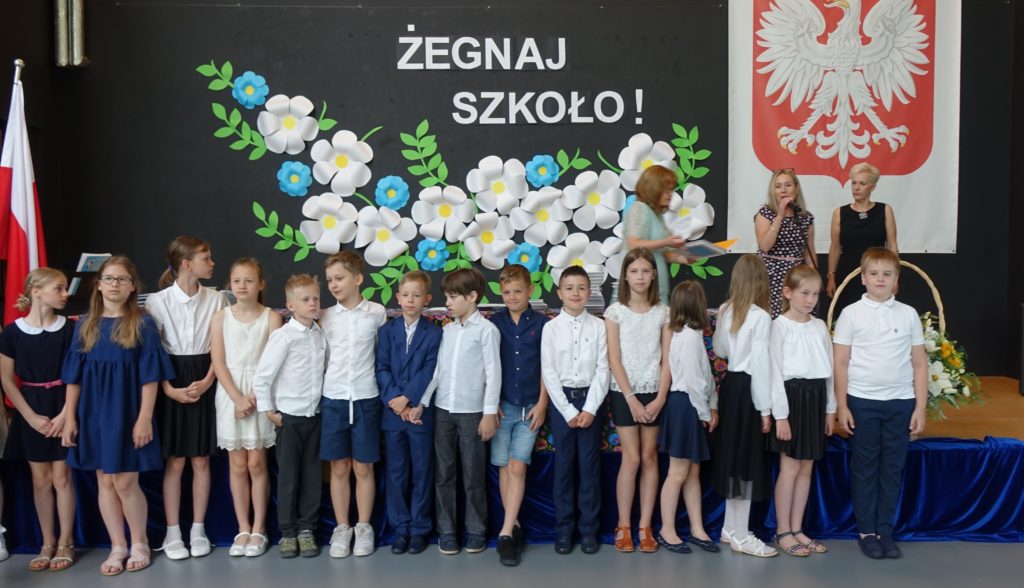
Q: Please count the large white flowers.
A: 13